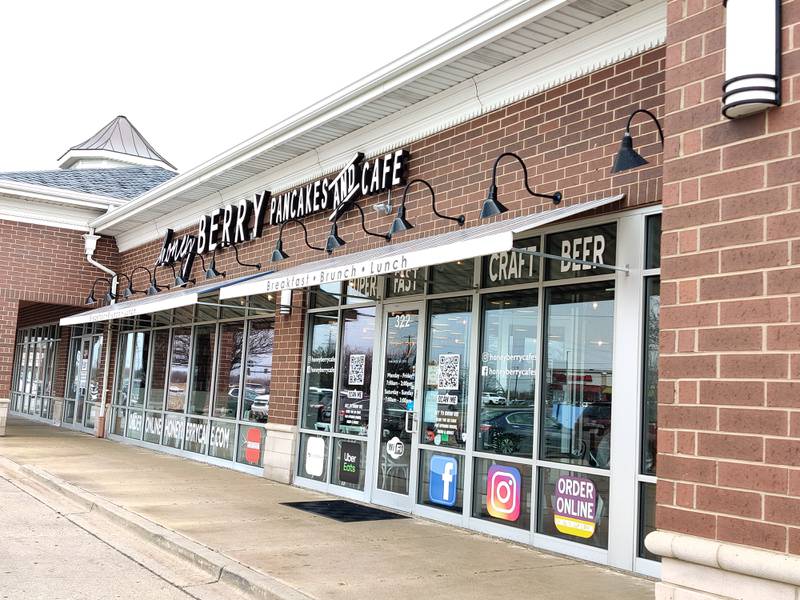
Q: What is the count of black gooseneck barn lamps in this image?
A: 11